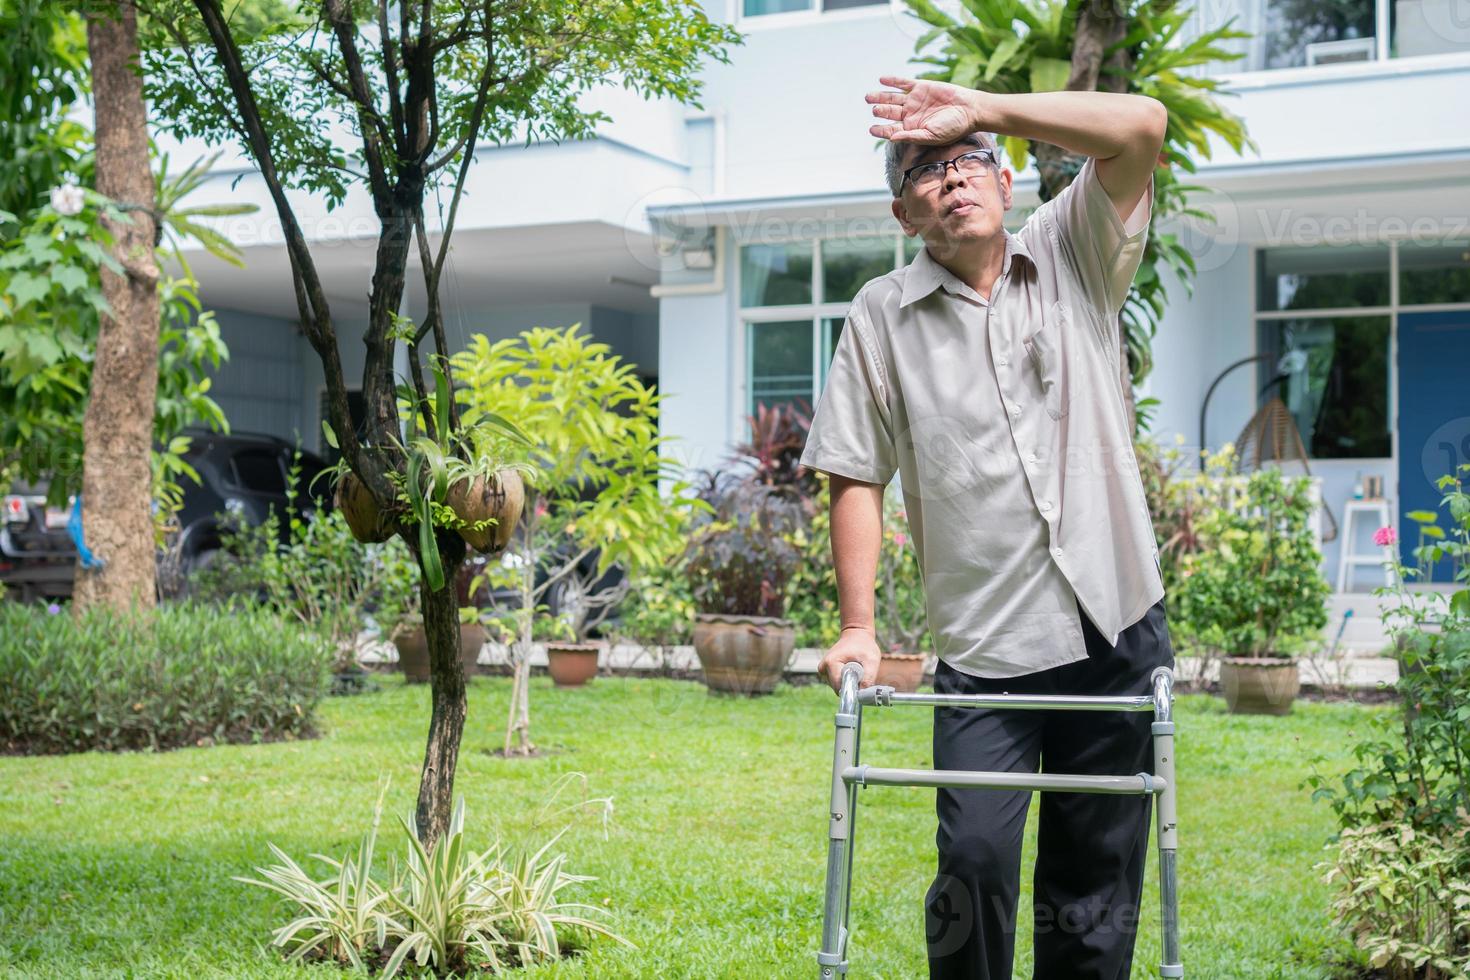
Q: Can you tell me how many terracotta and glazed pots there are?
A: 5